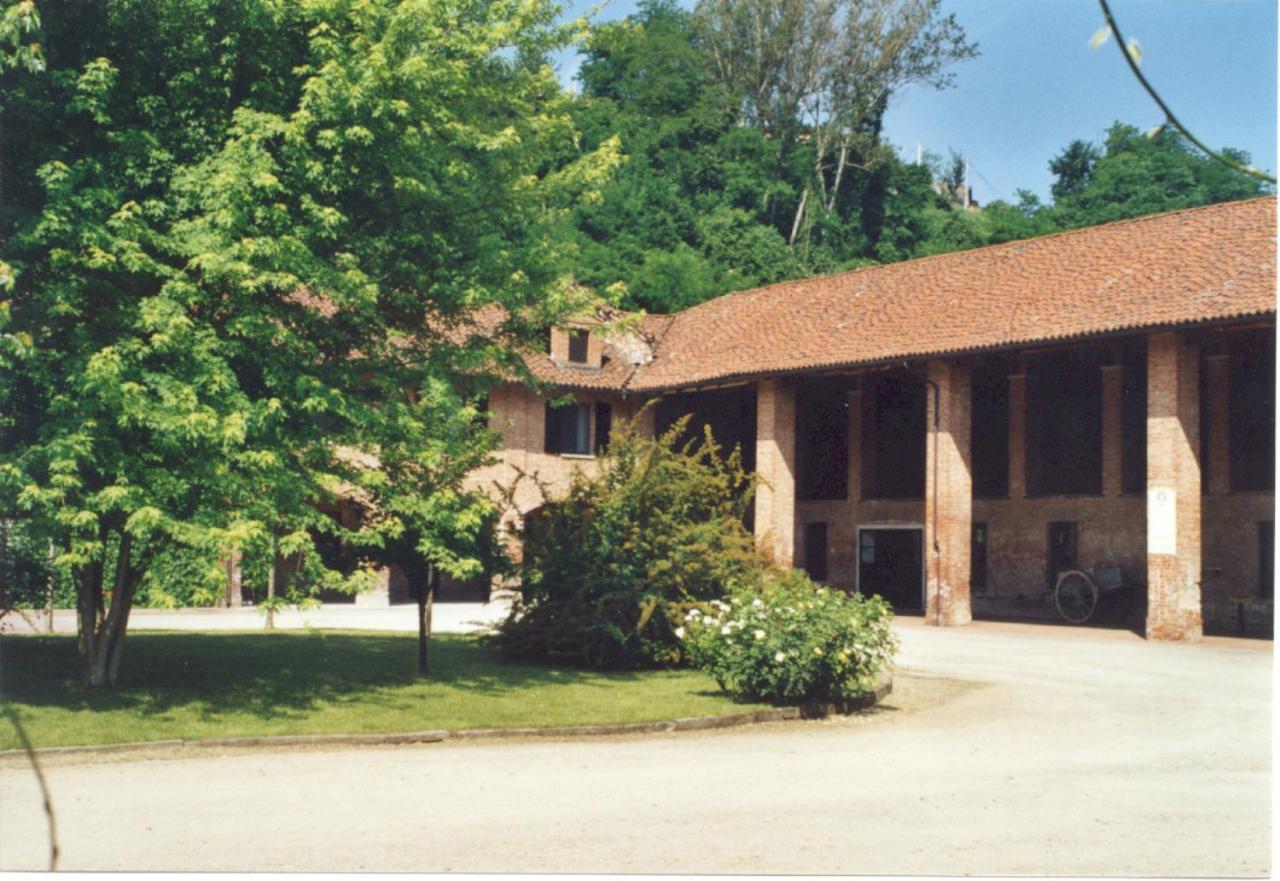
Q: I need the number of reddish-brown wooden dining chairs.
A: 0